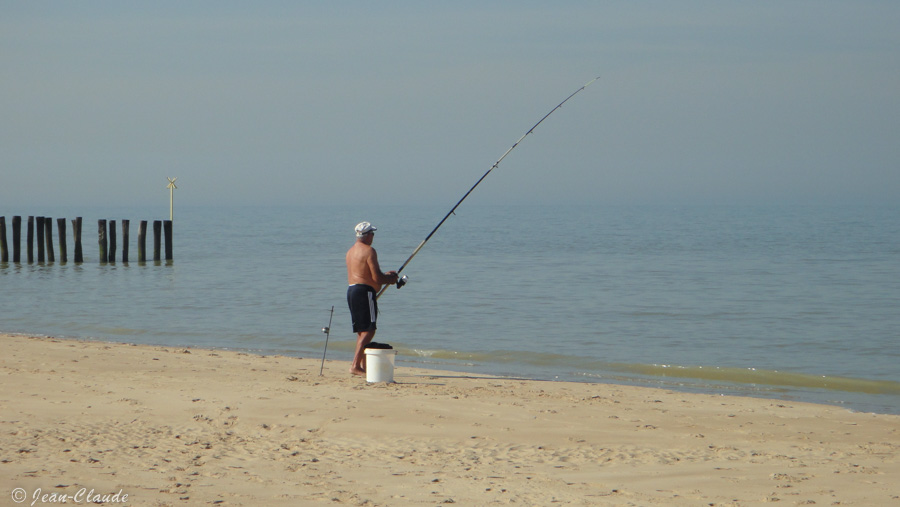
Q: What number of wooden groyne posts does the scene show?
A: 13